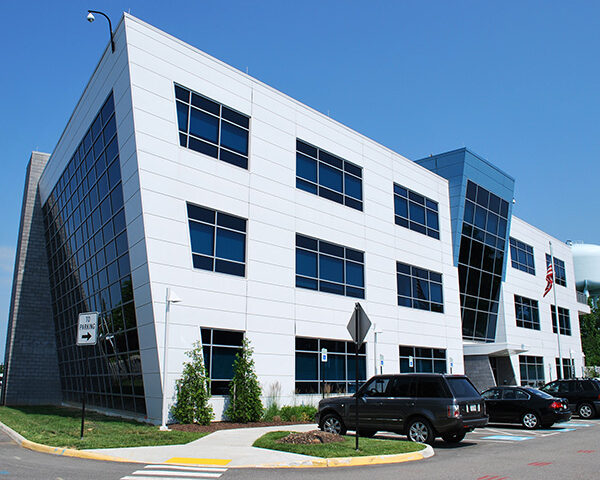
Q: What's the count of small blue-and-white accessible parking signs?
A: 4